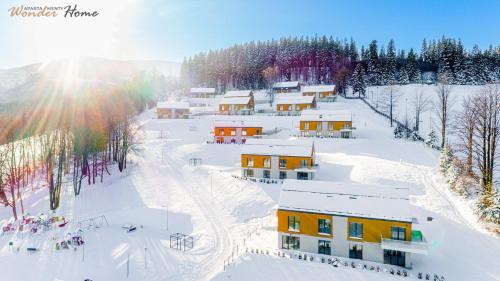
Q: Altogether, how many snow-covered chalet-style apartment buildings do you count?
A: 11